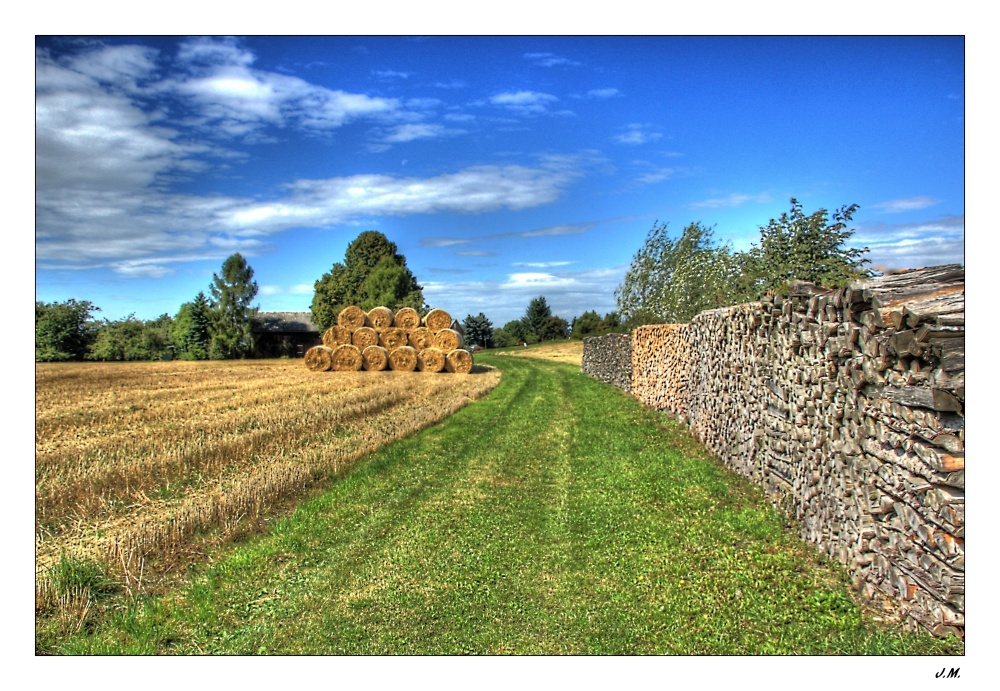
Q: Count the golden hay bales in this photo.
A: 15